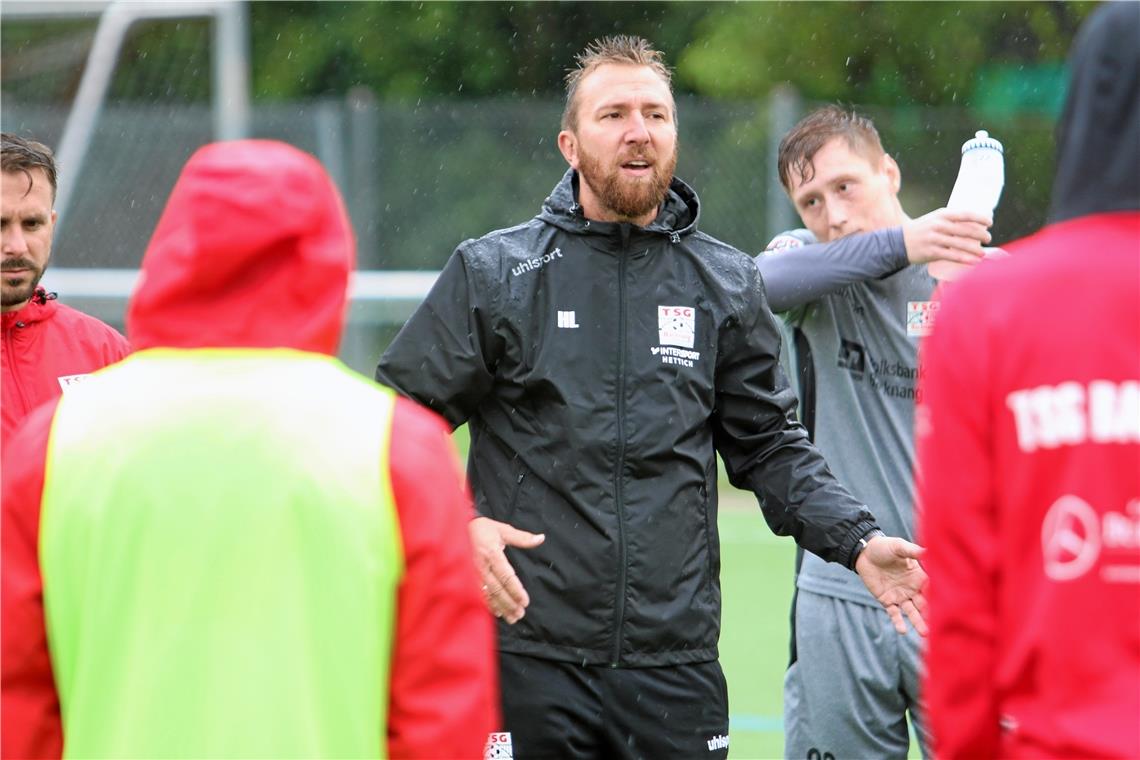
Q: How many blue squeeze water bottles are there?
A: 0